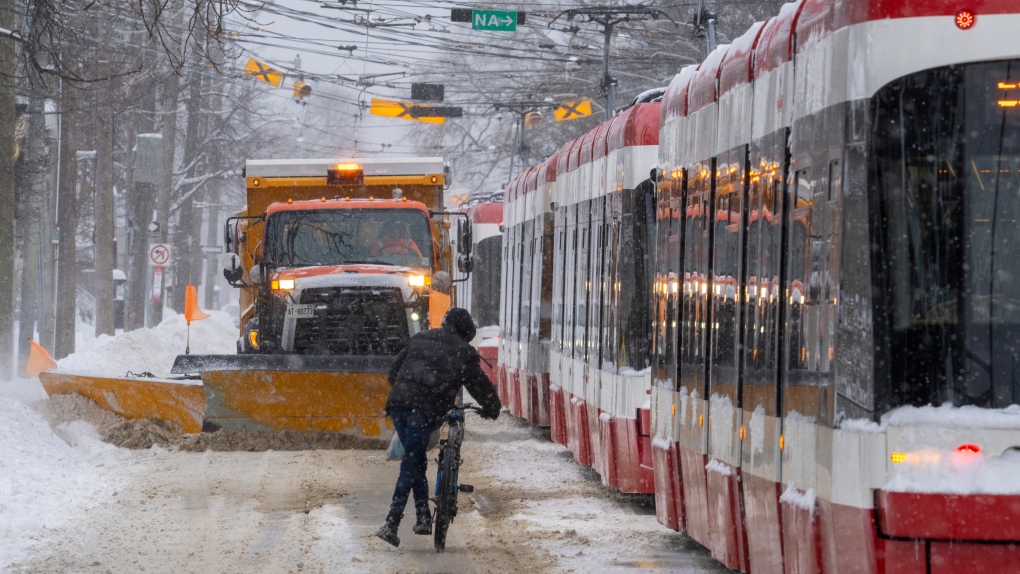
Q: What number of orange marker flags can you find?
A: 3